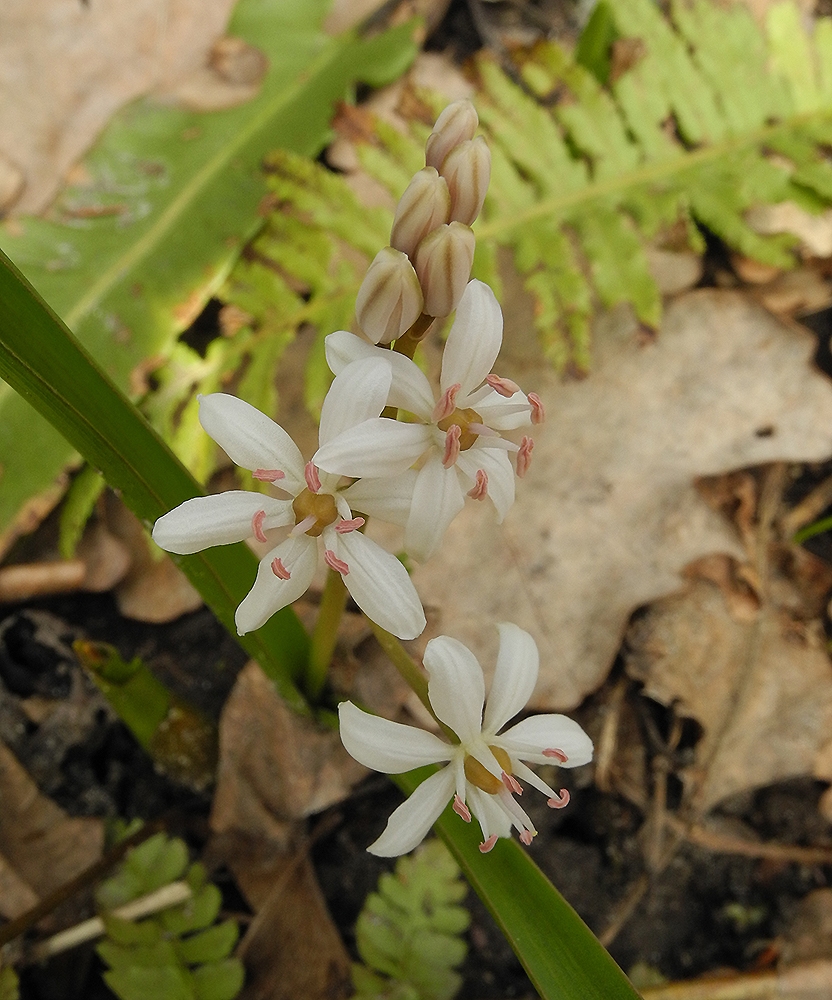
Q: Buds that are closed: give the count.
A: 5